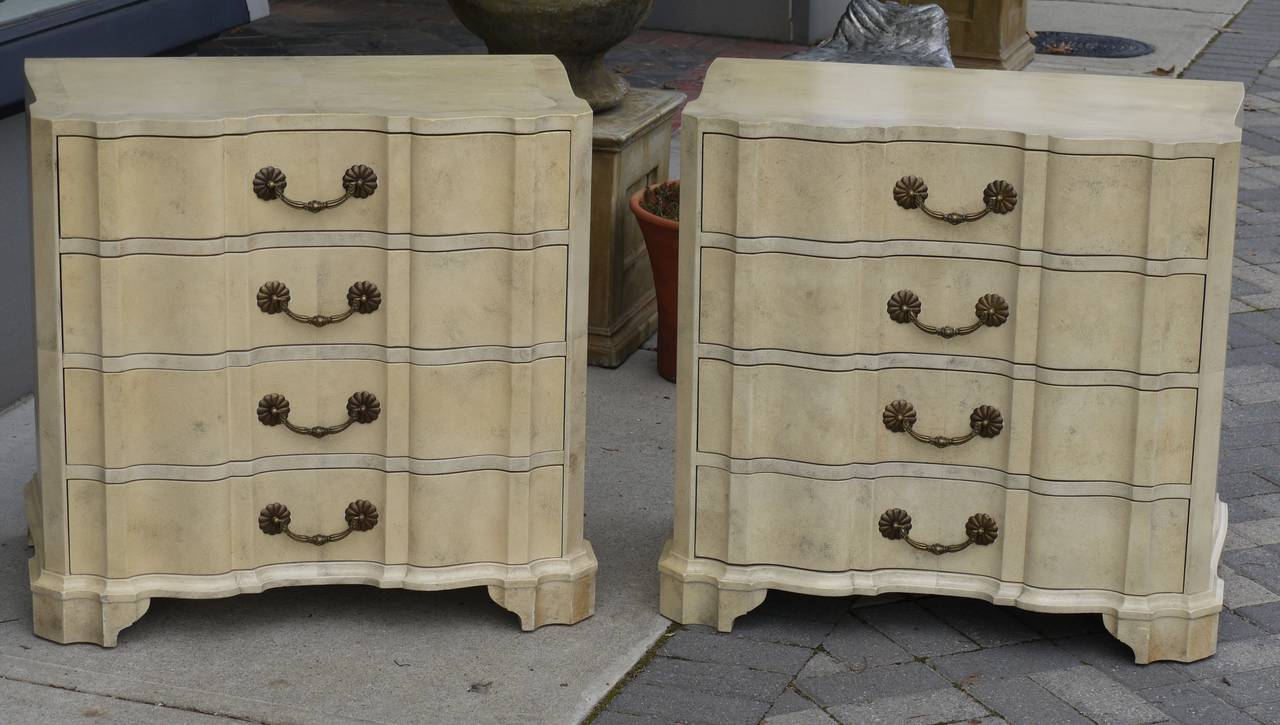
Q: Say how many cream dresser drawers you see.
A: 8